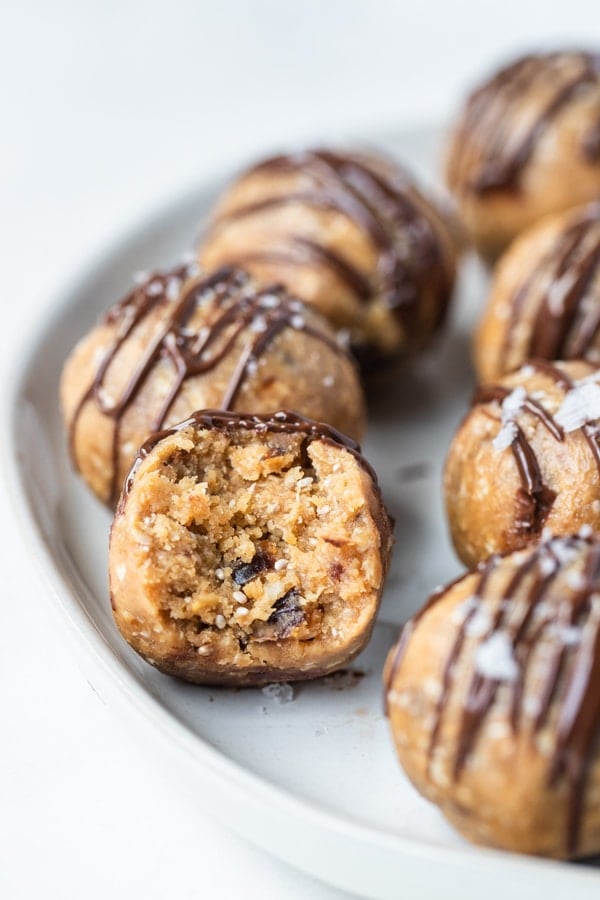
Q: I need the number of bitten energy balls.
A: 1